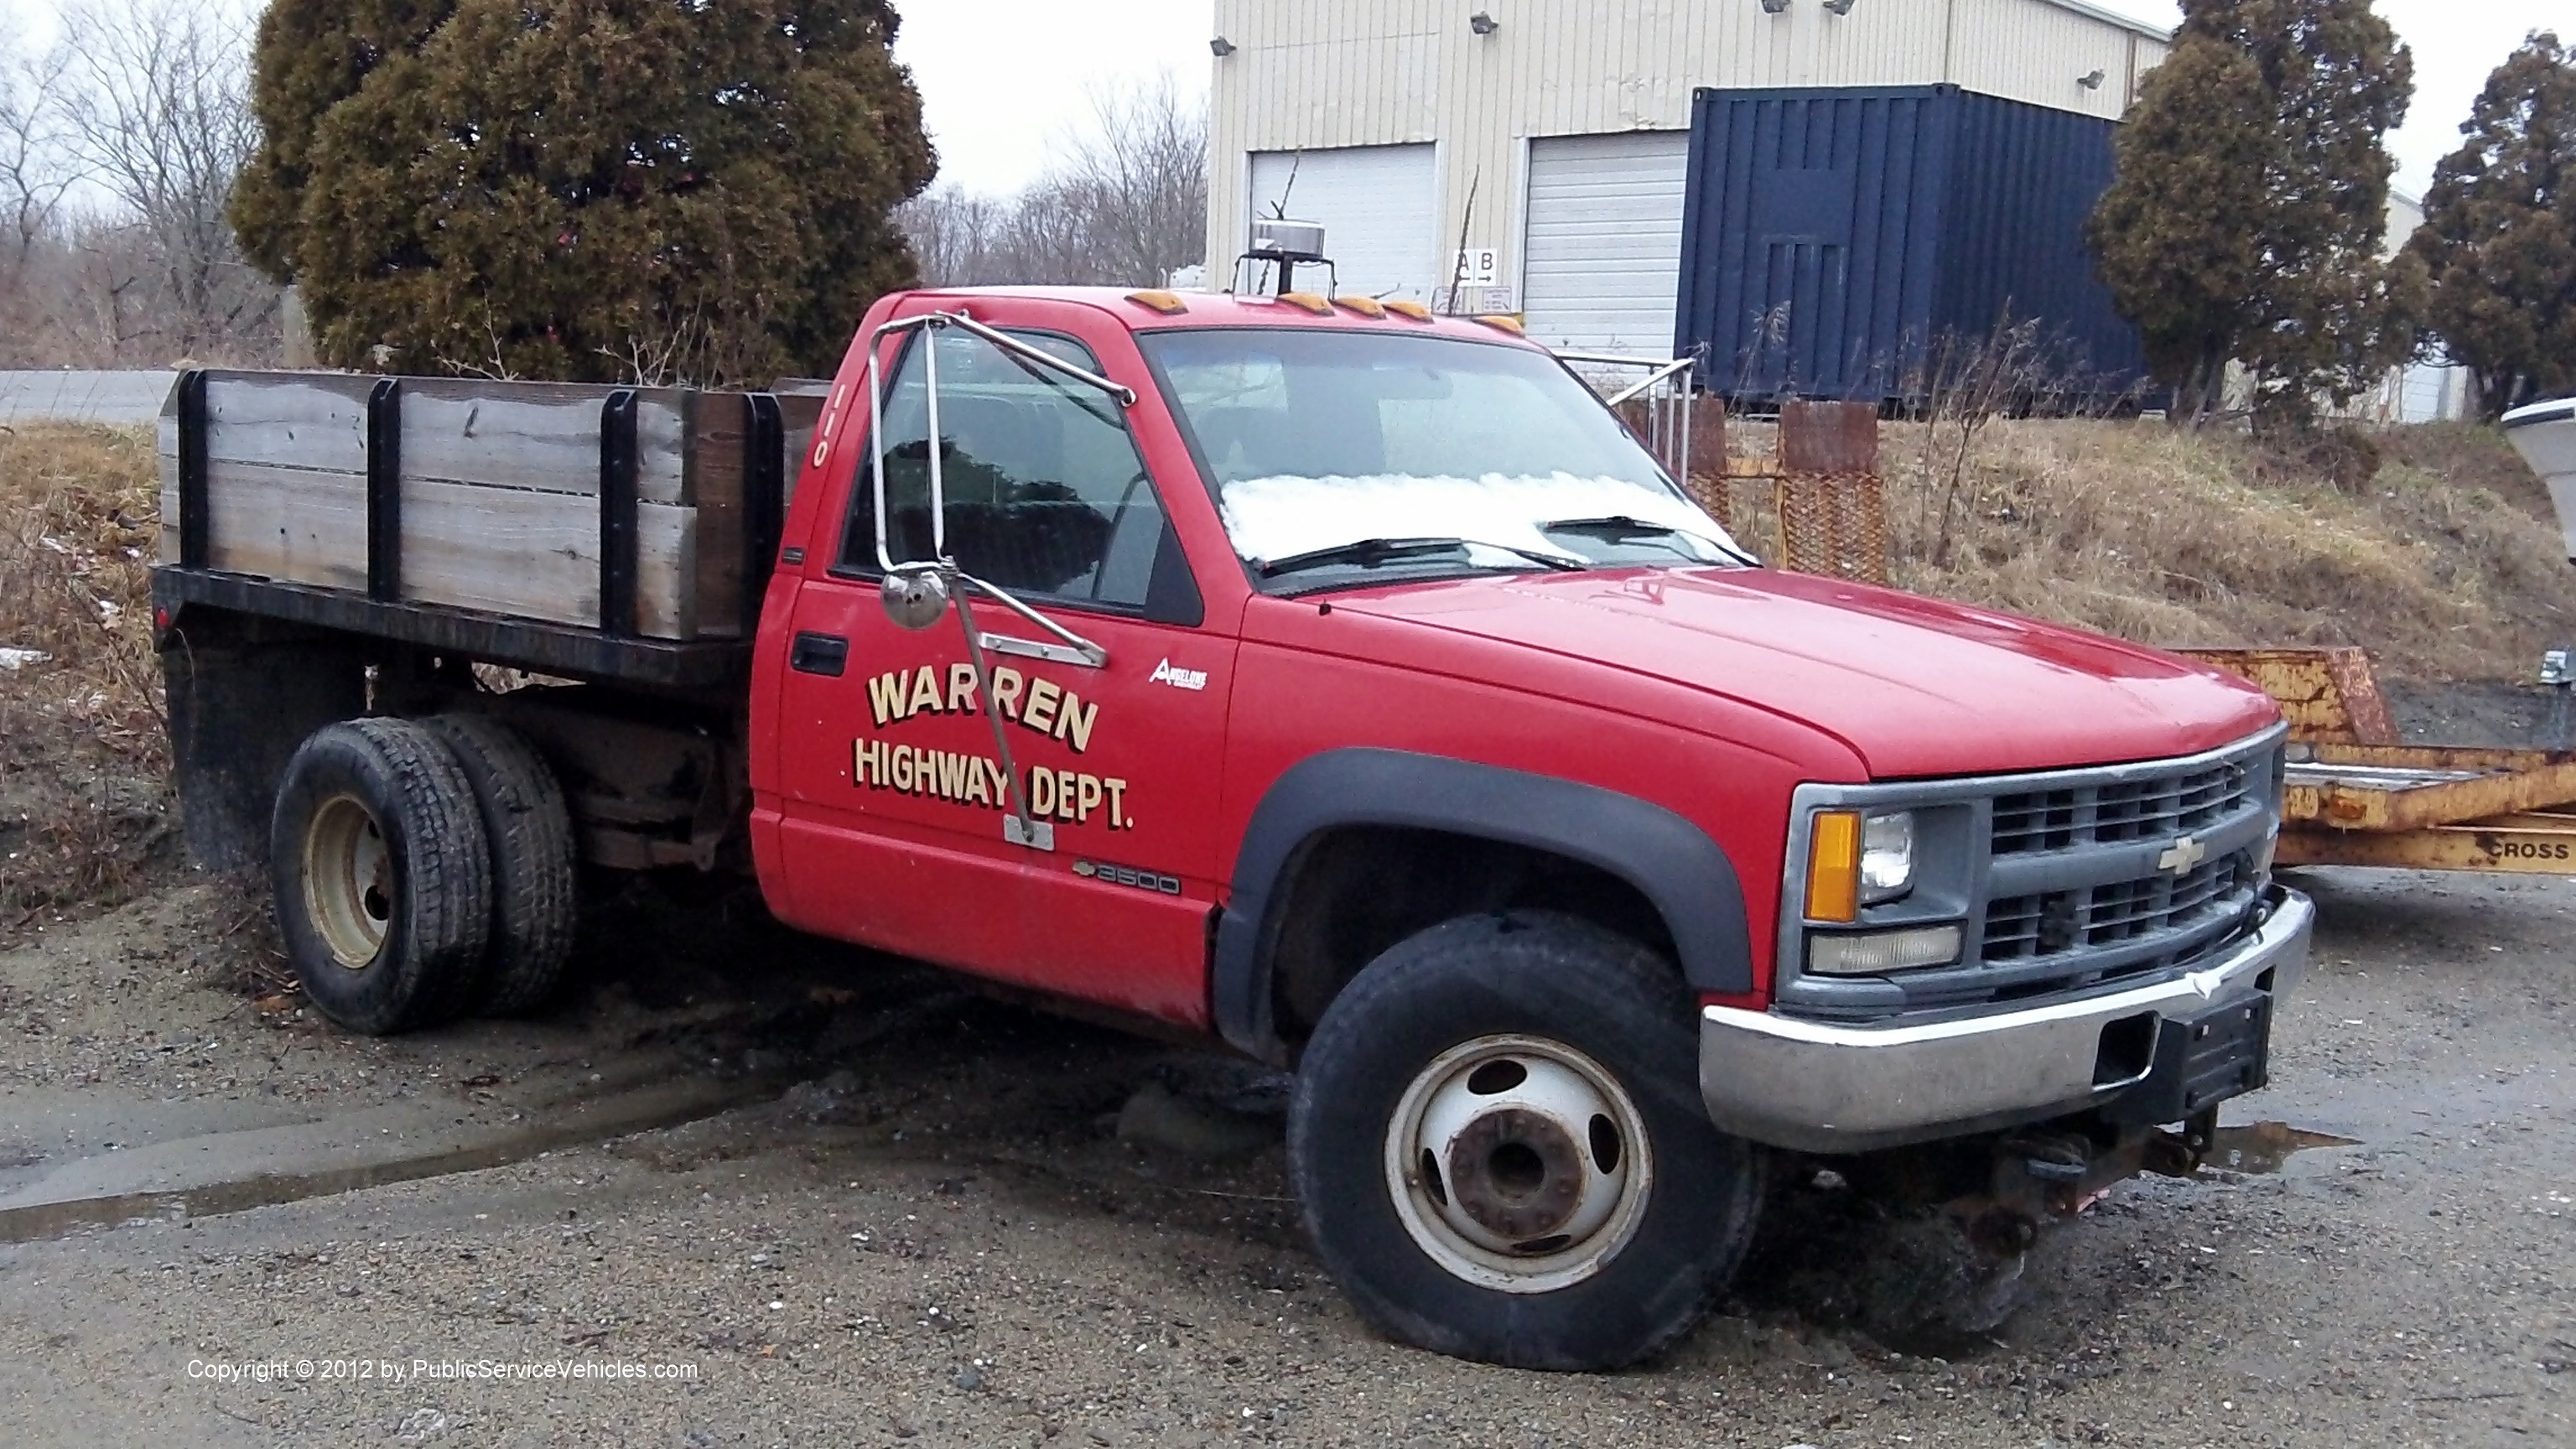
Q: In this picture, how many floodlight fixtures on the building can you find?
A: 5